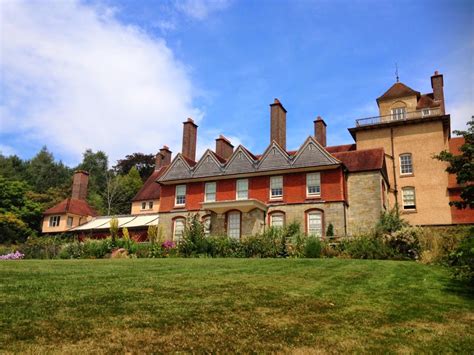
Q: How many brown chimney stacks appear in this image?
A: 7